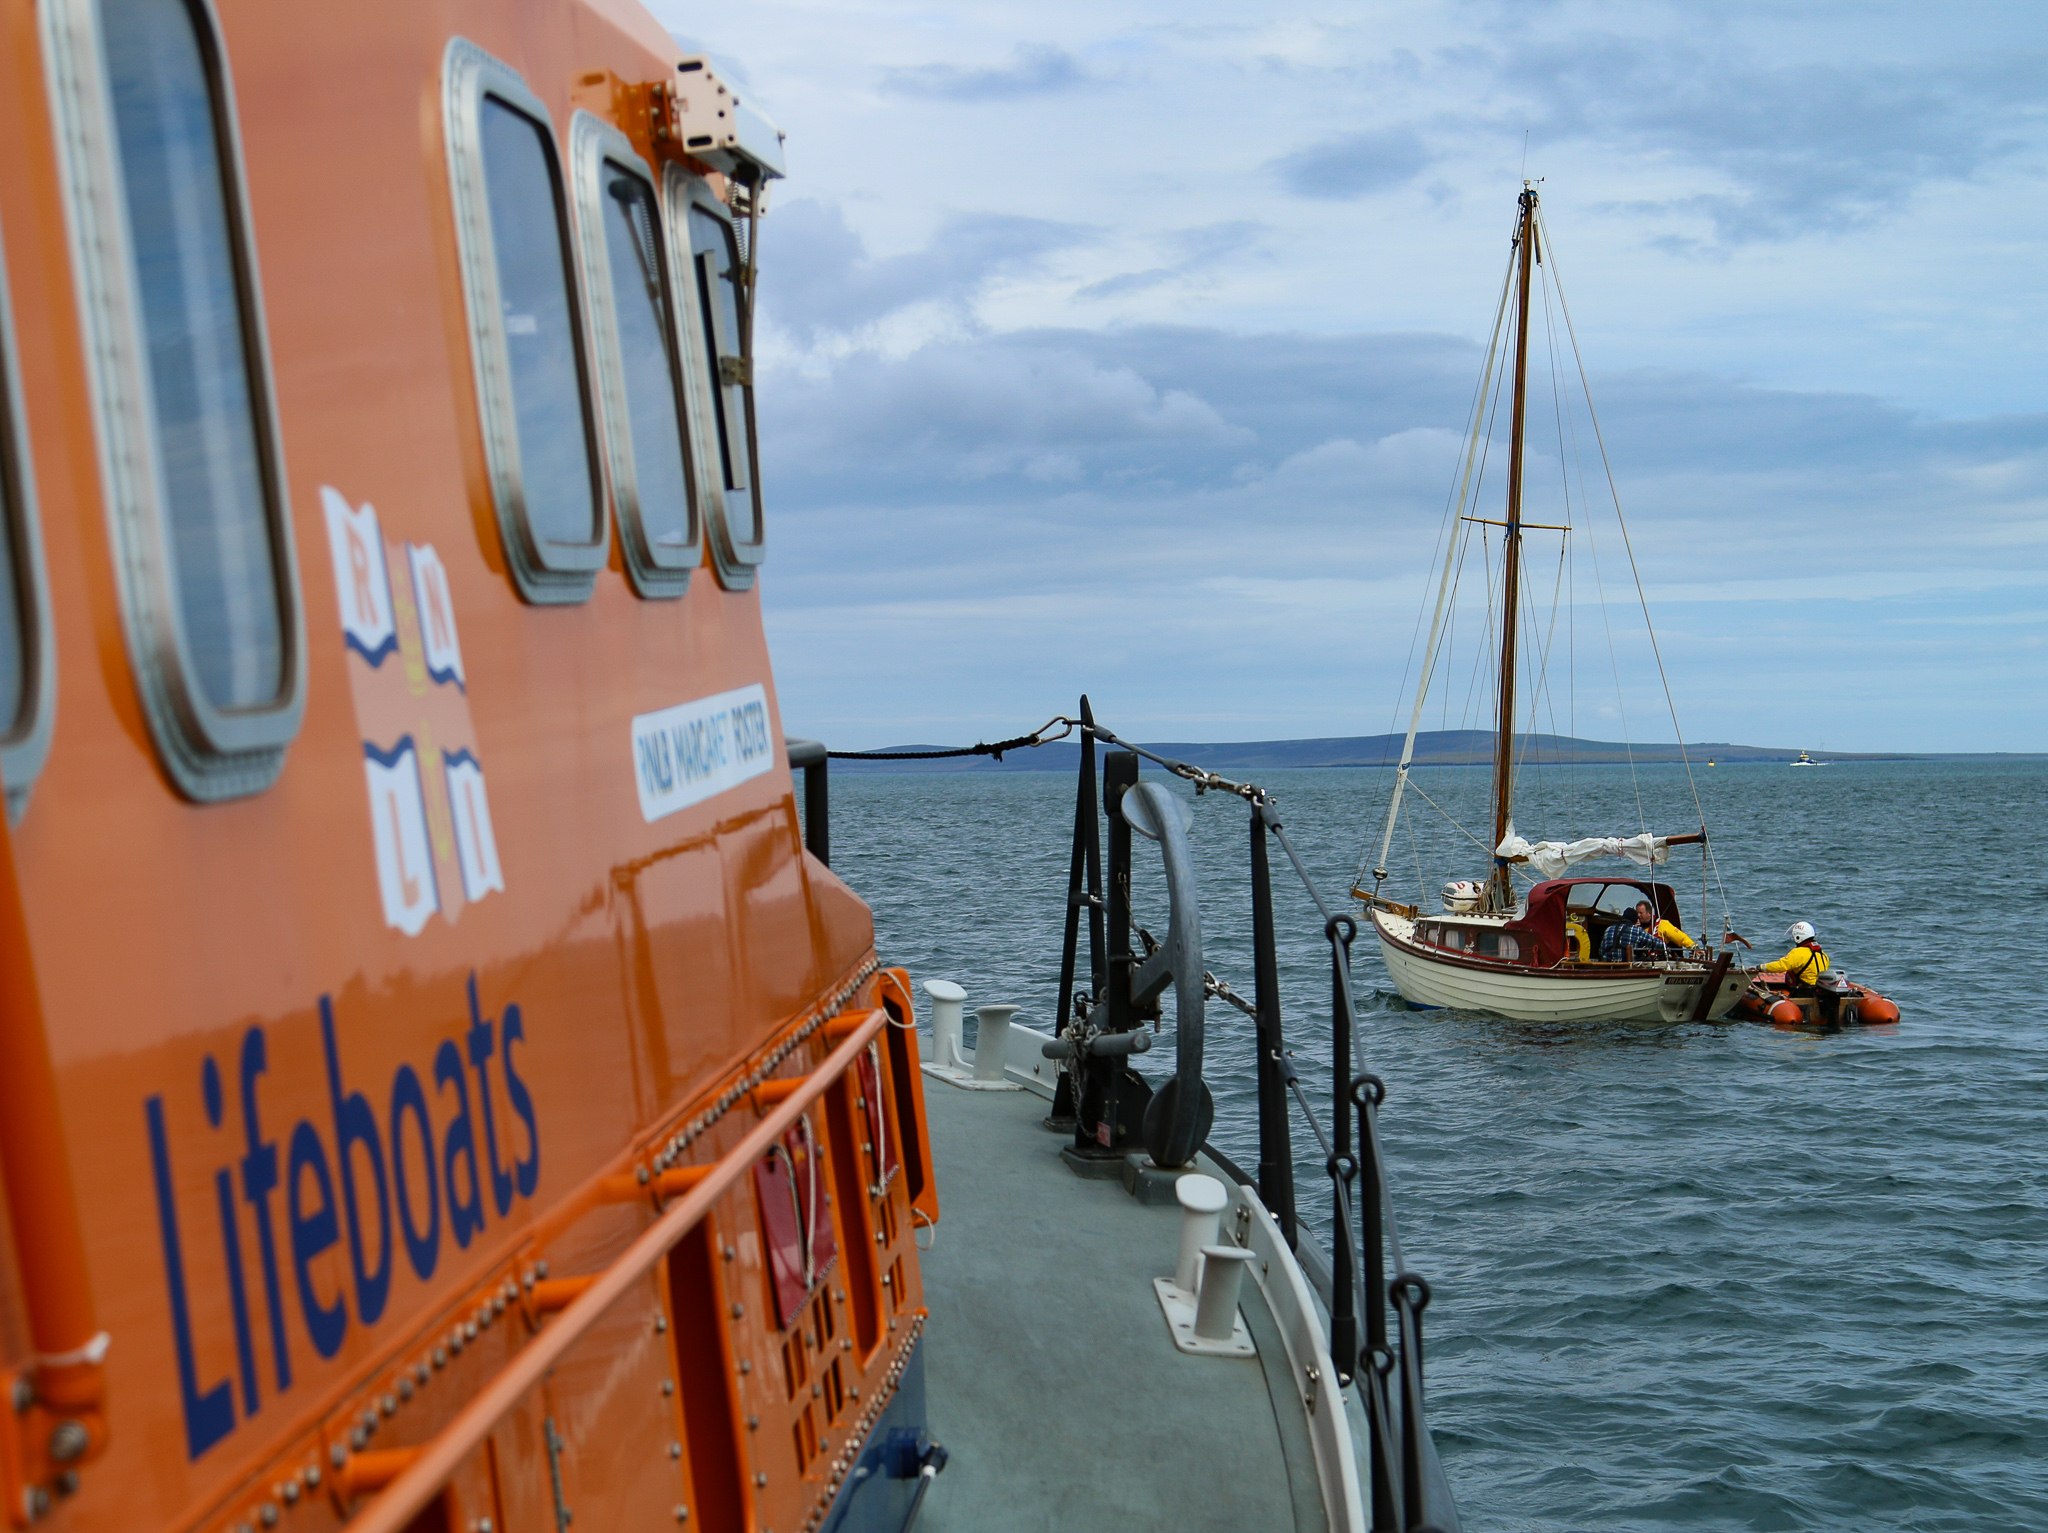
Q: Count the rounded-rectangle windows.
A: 5